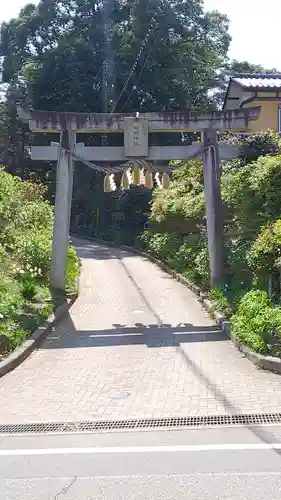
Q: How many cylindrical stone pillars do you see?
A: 2